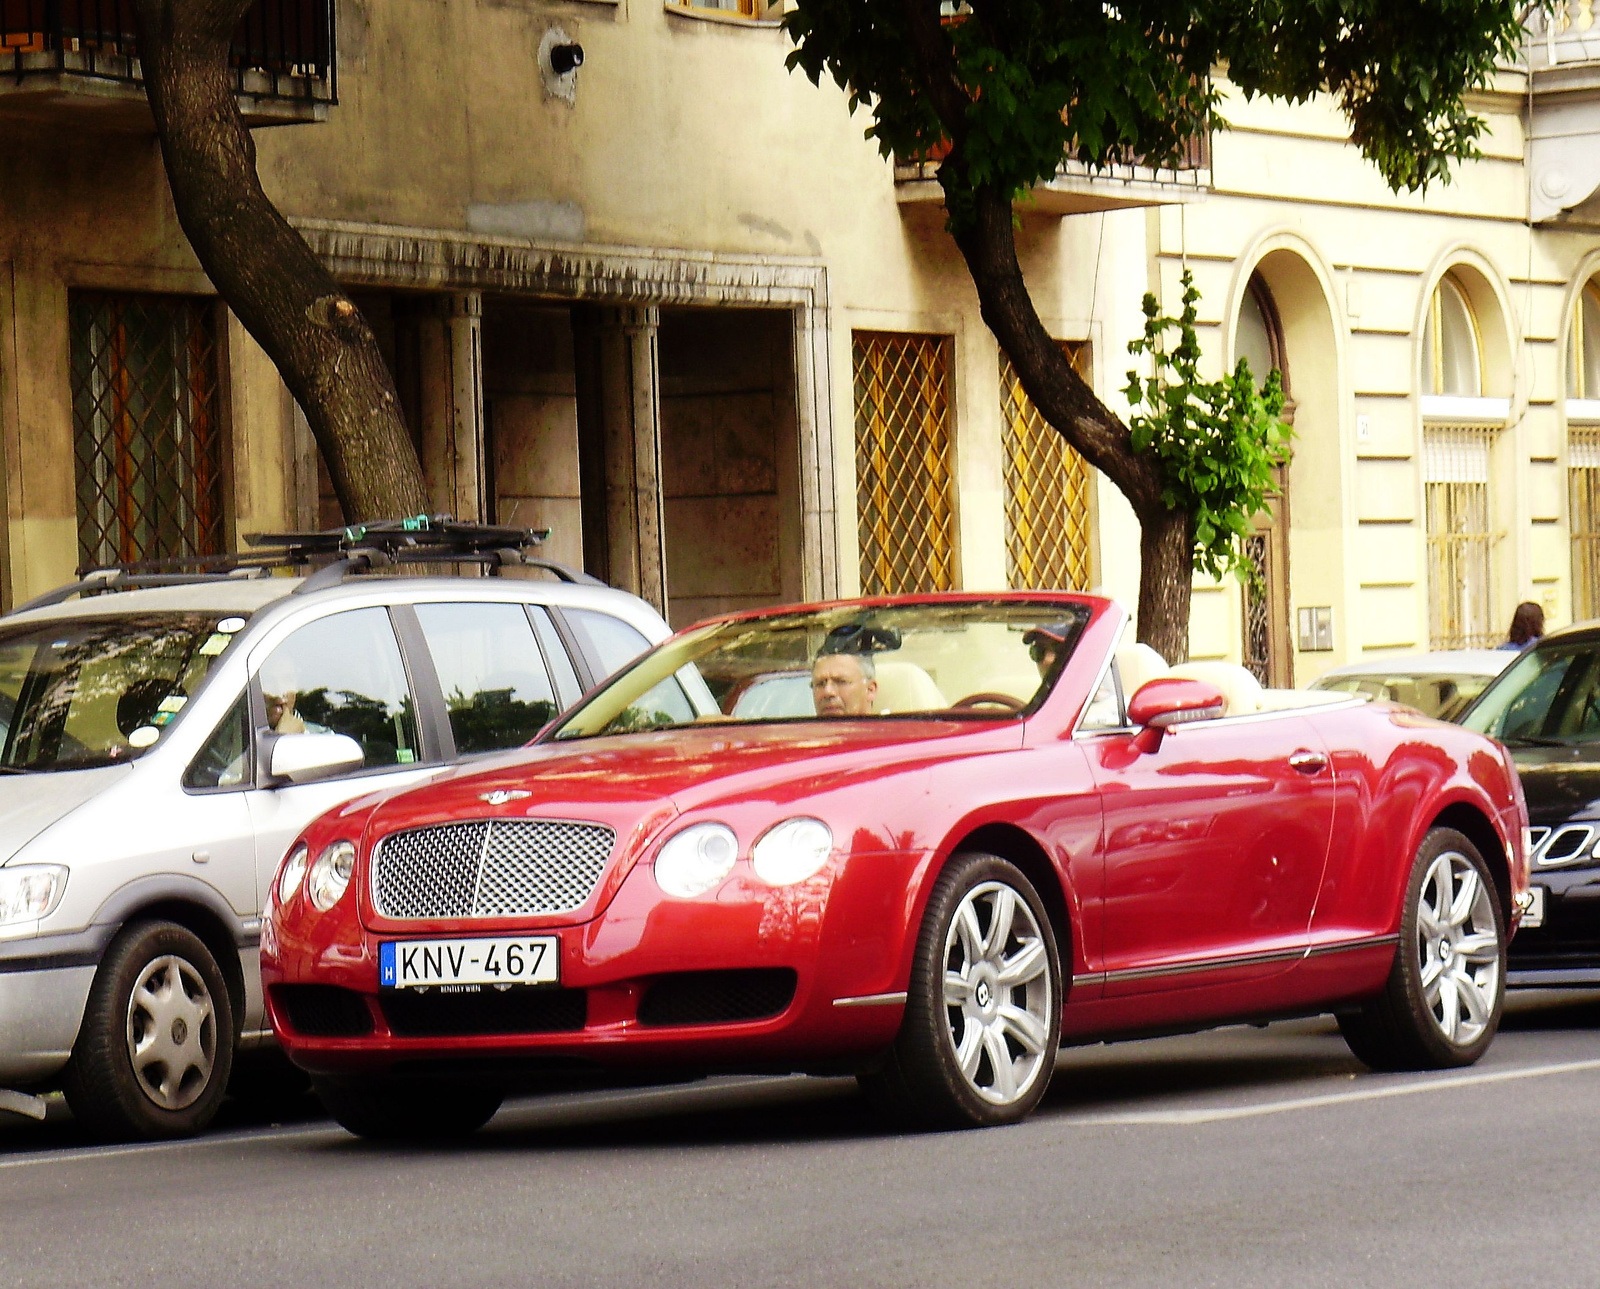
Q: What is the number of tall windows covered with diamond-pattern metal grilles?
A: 3